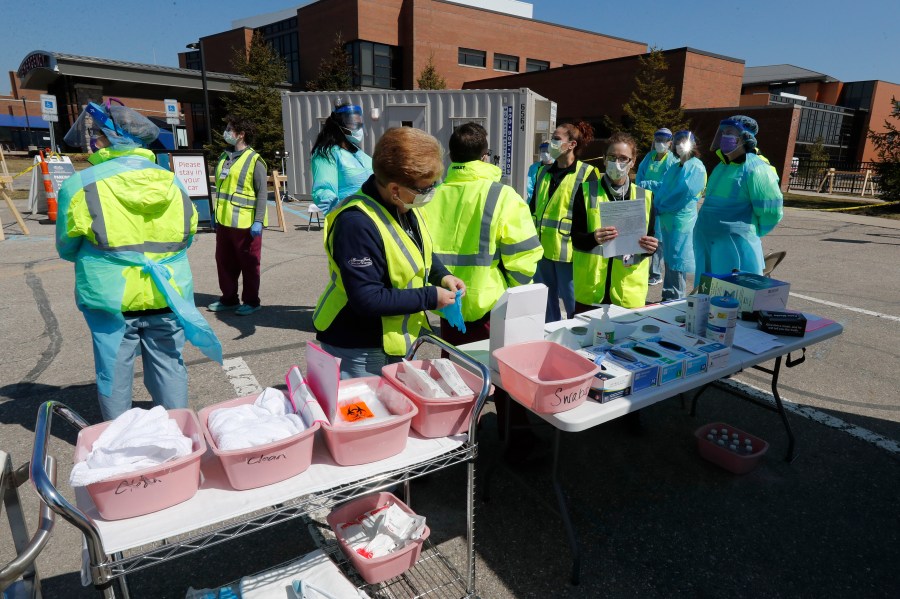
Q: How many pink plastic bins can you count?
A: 7